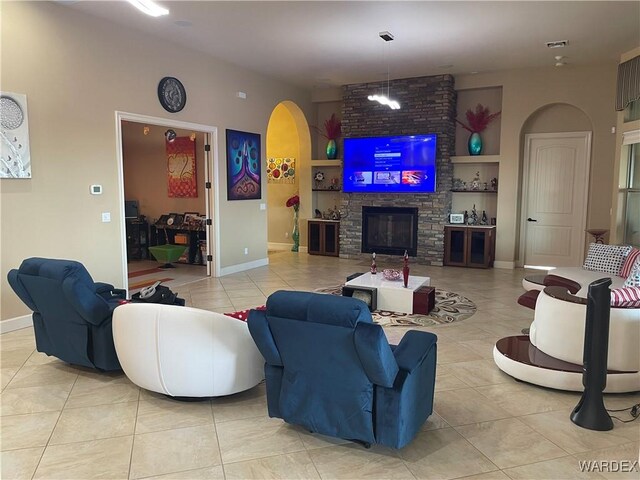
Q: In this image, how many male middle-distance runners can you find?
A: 0